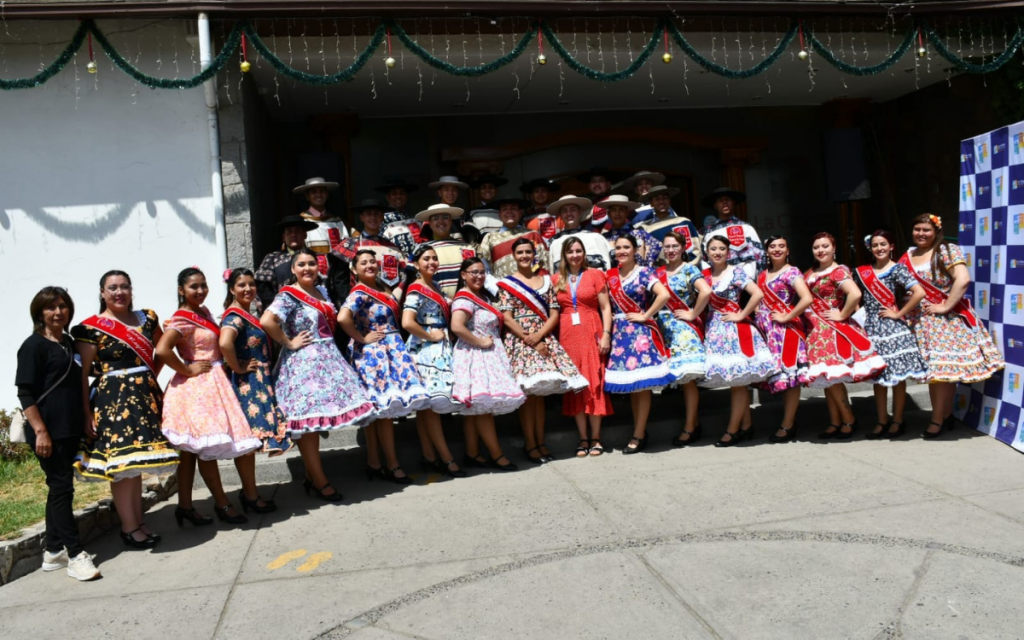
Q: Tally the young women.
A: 15